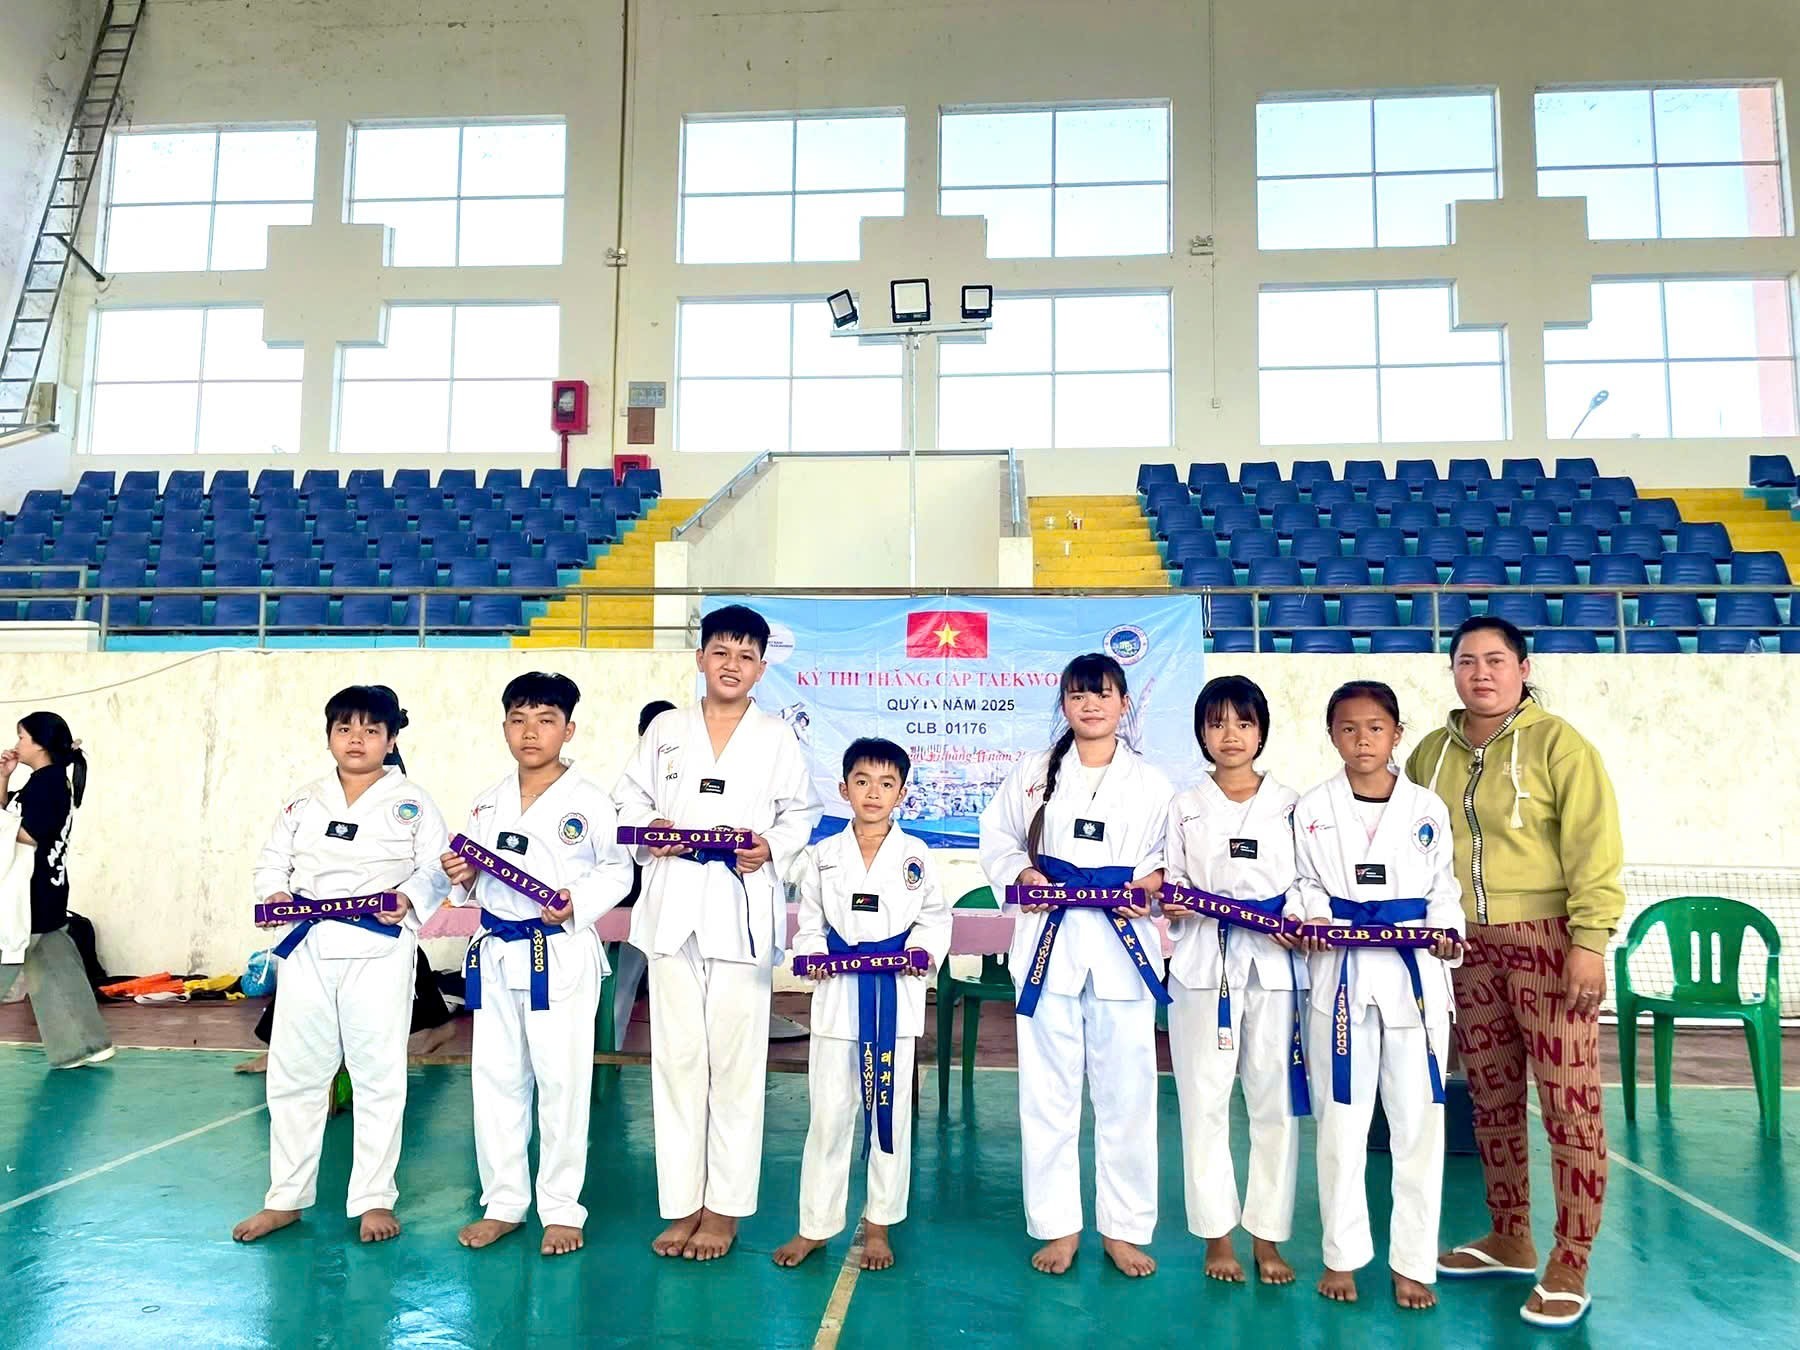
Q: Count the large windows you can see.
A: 12